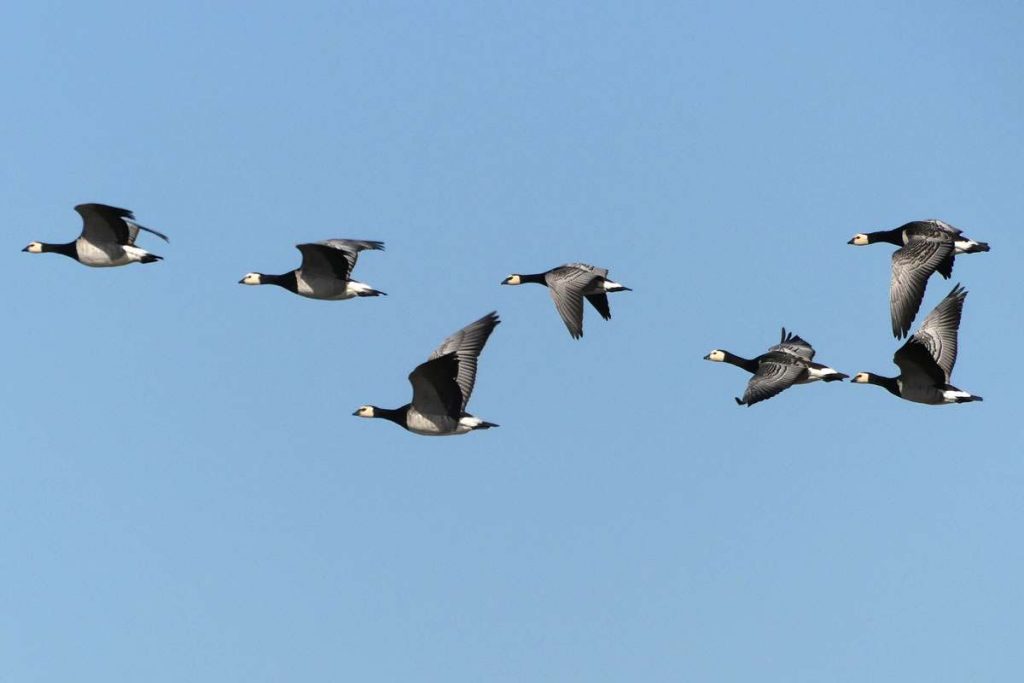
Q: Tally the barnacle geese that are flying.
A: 7